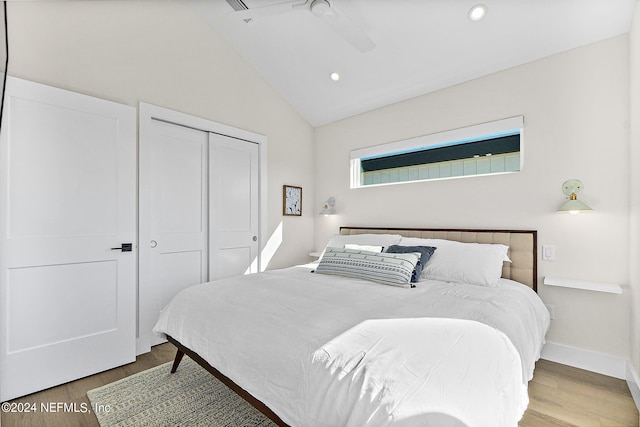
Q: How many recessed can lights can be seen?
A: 2